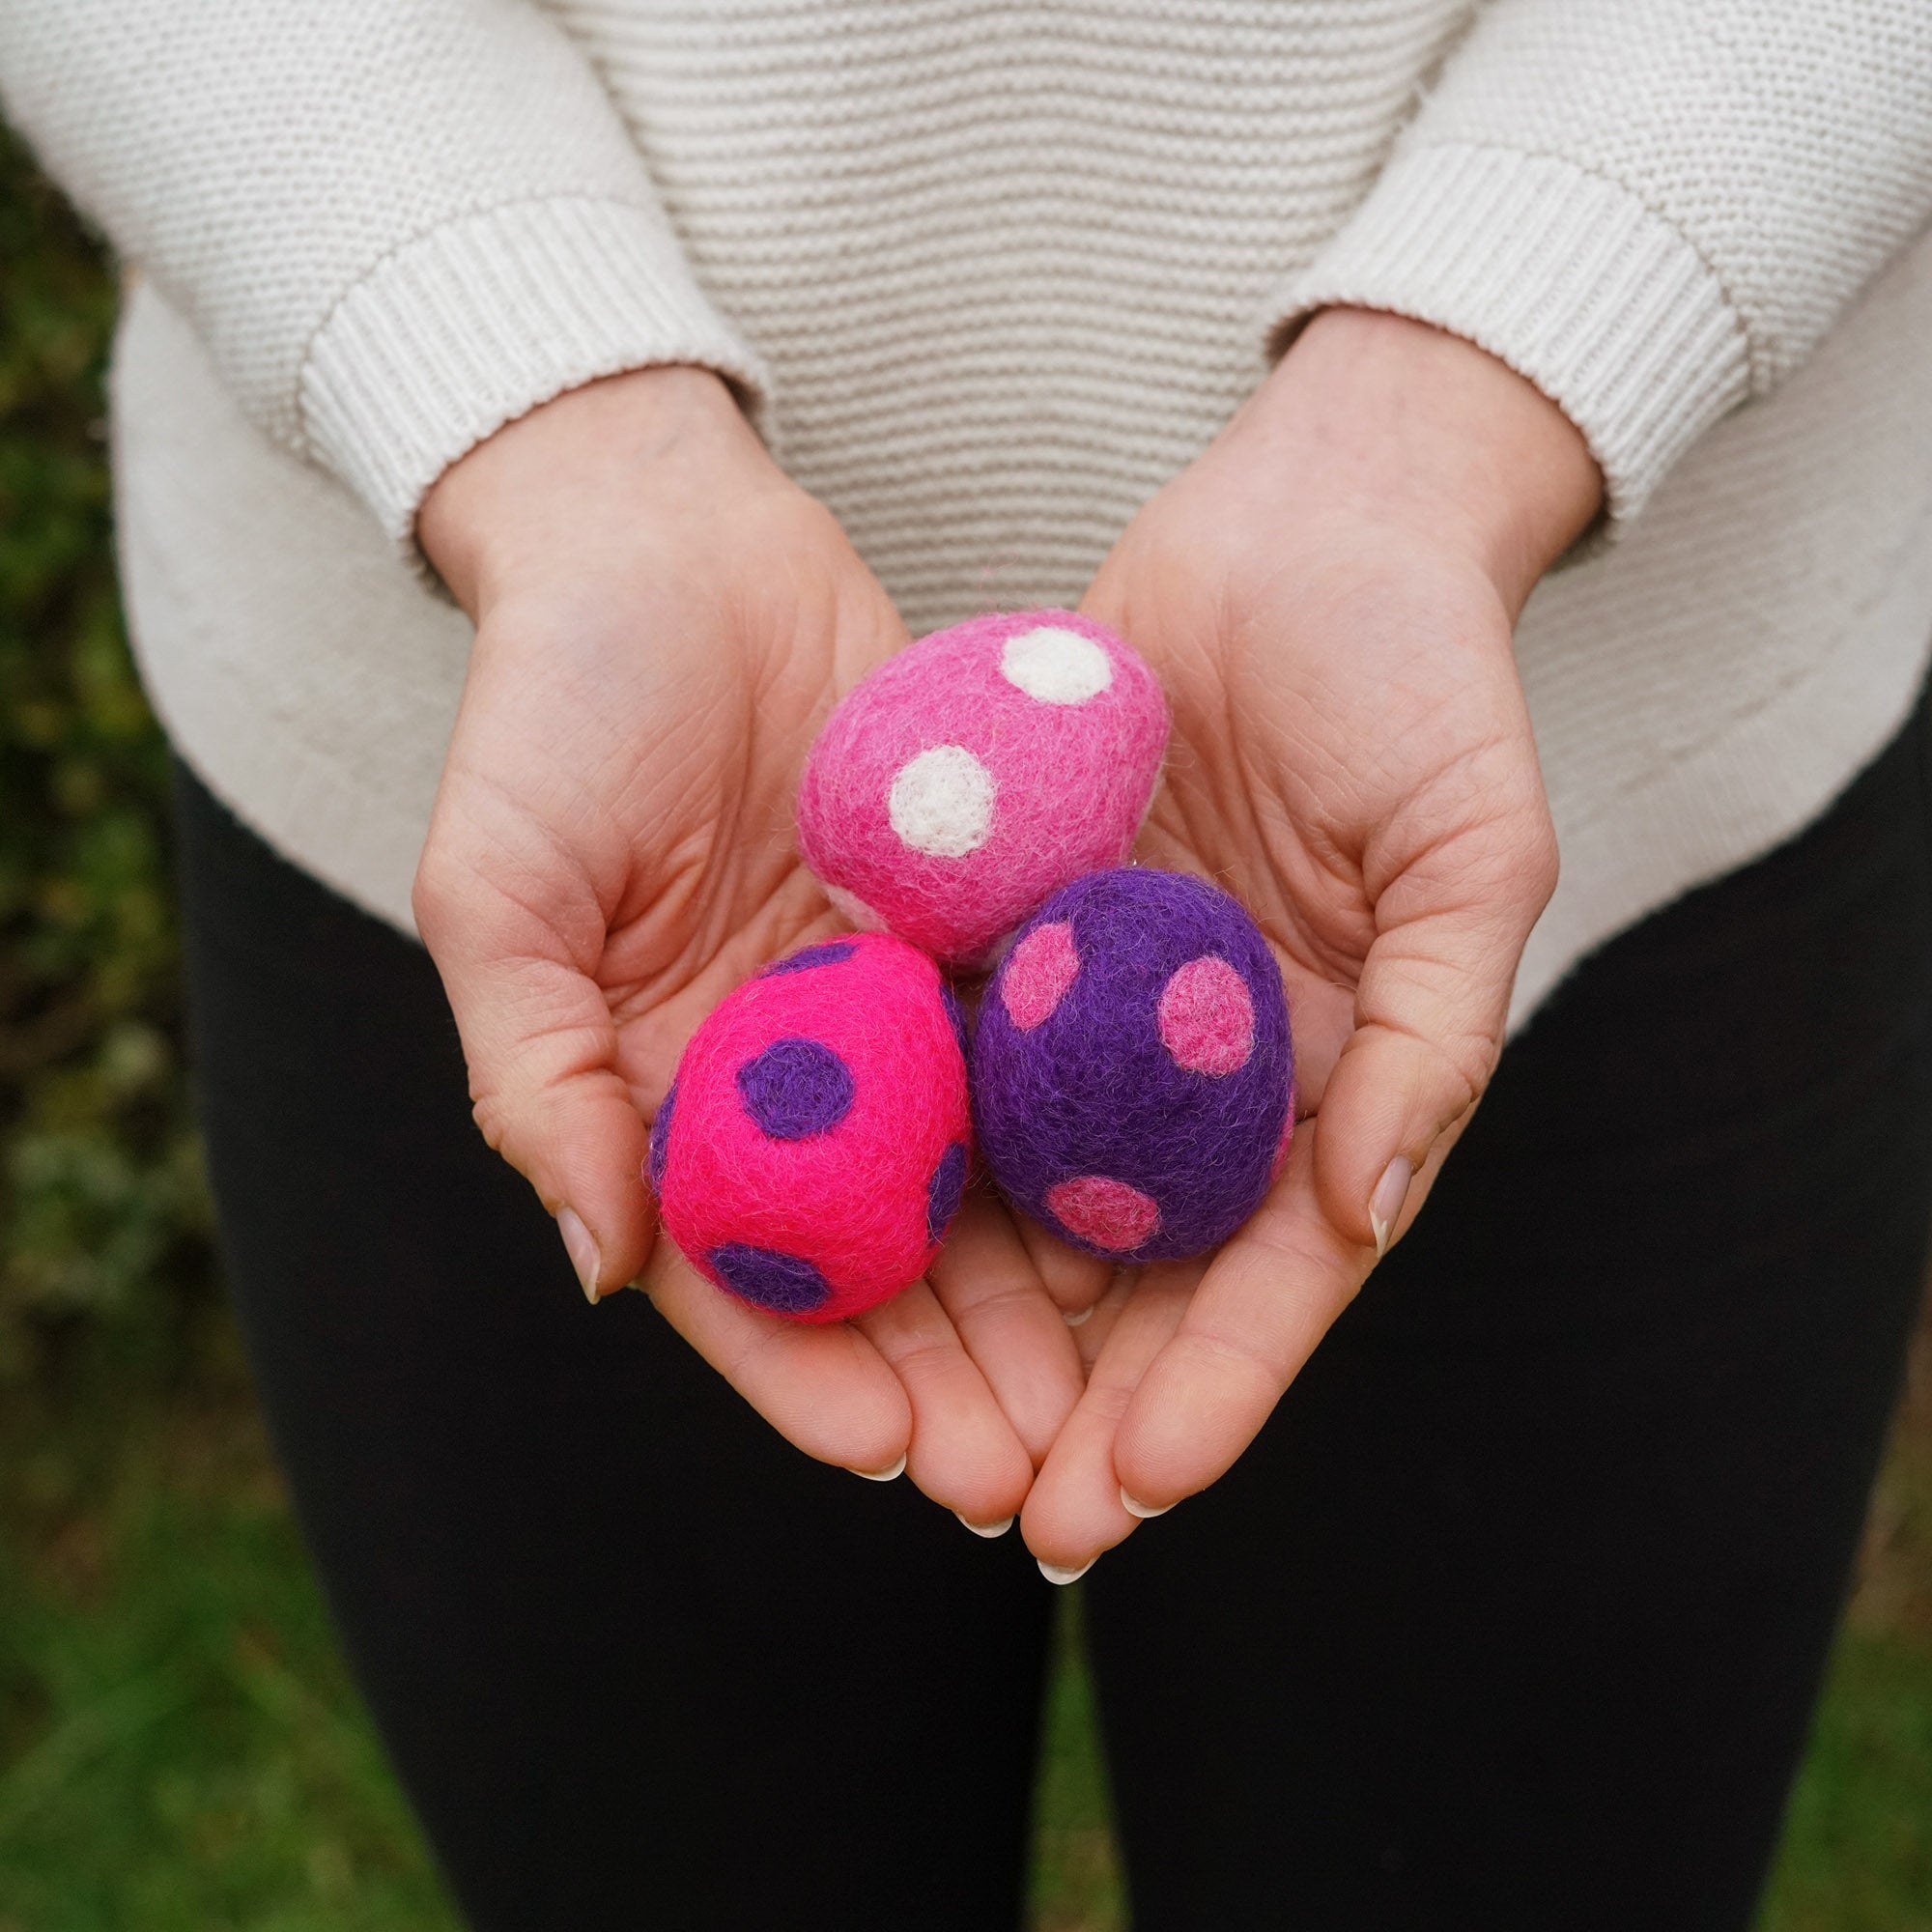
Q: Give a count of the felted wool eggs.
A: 3